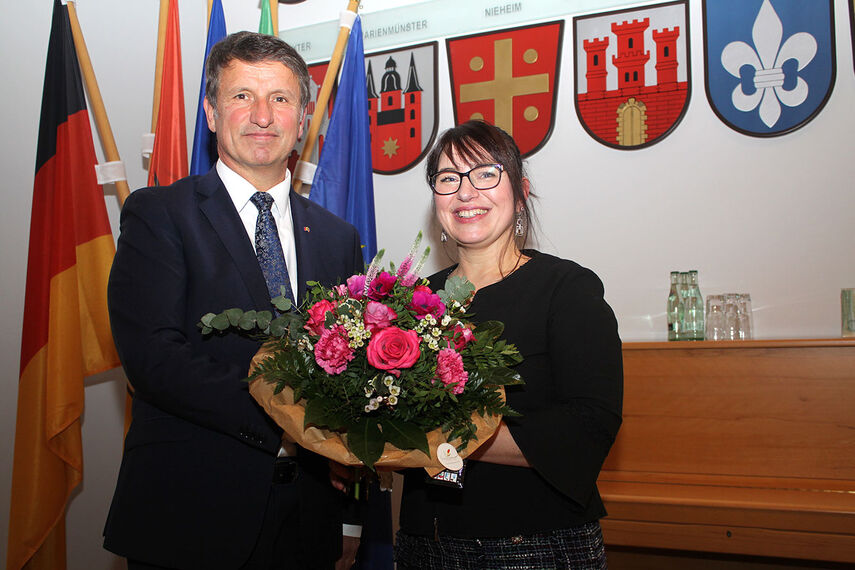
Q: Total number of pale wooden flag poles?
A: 5